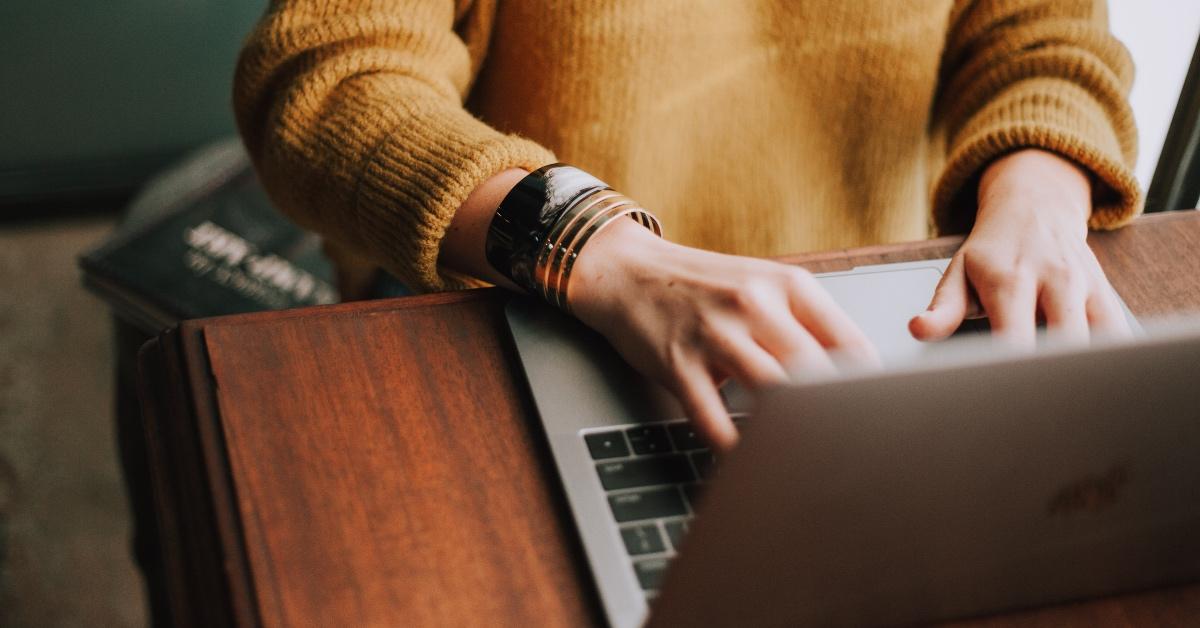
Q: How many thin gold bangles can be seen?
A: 3